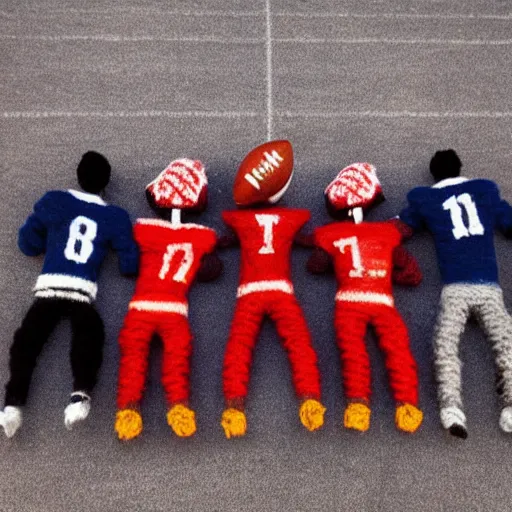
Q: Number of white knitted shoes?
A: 4